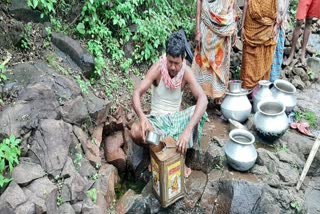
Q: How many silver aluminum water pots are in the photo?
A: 5